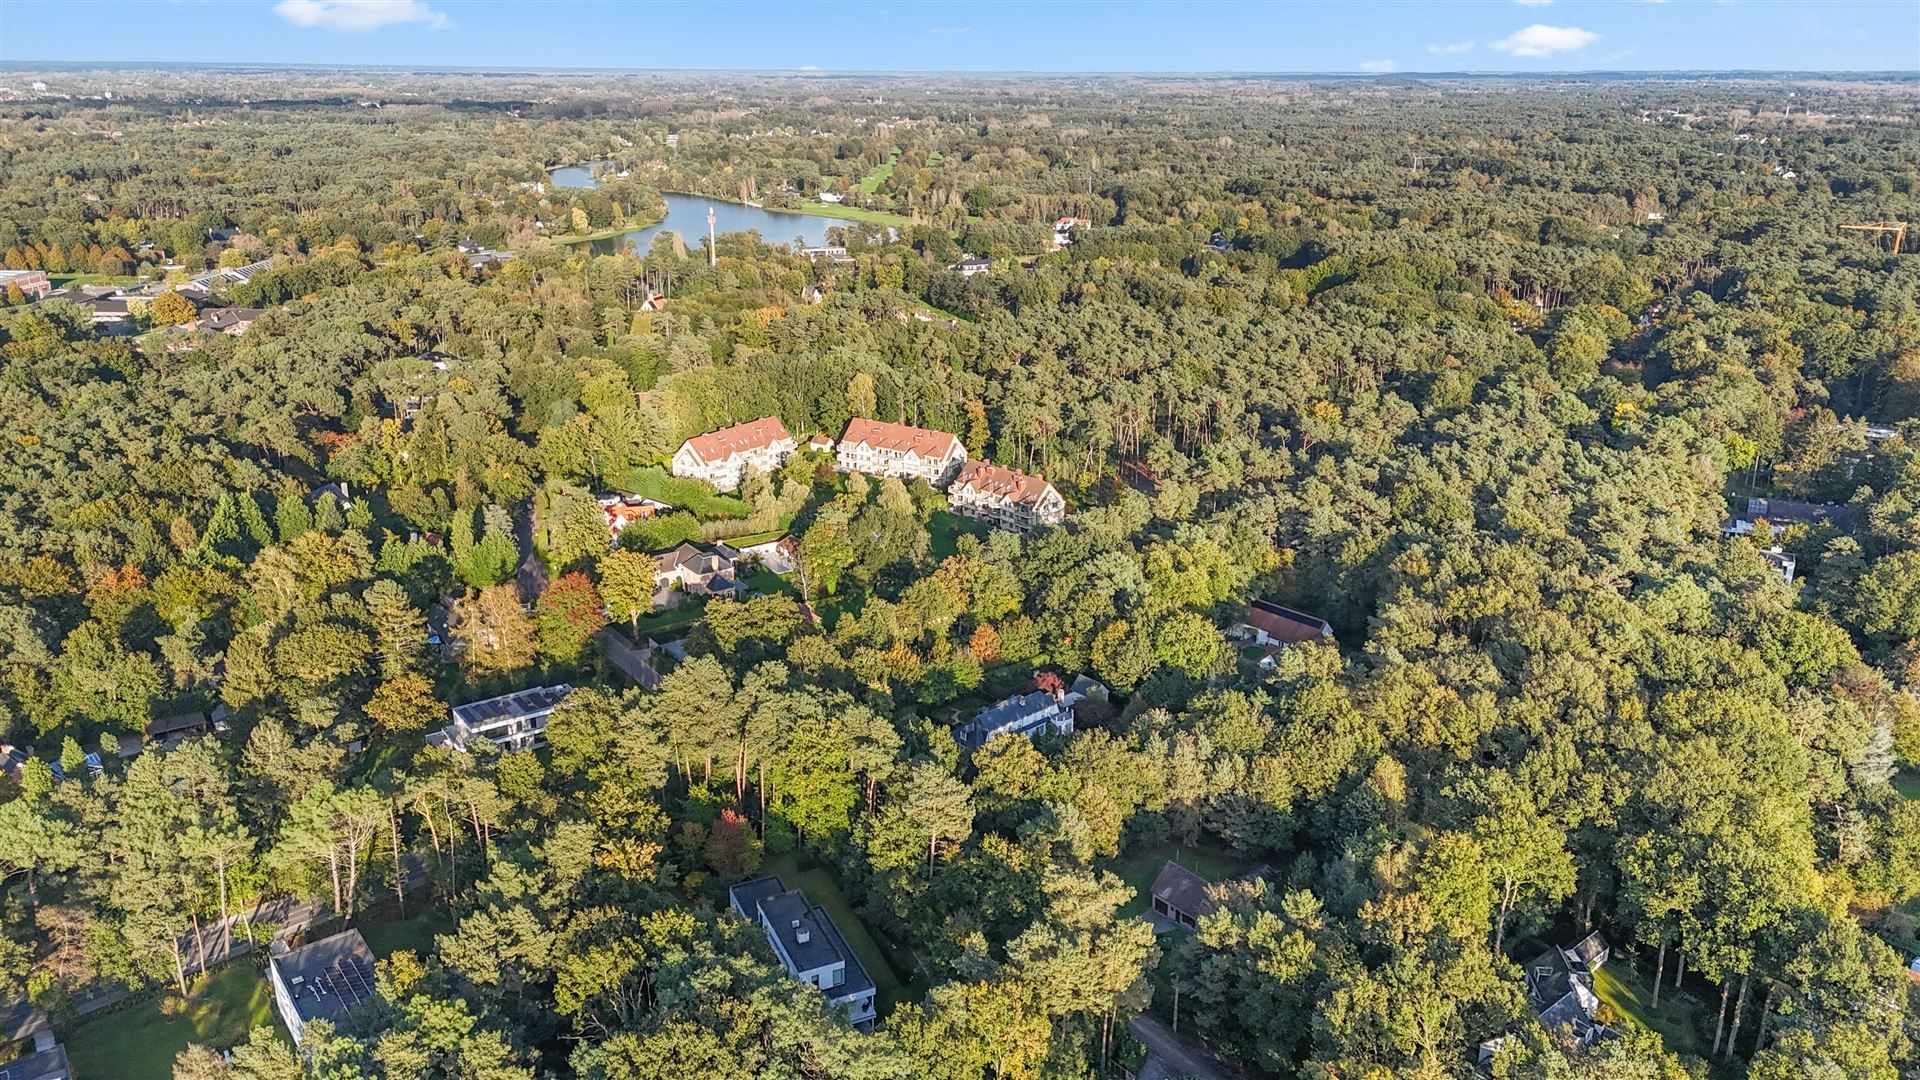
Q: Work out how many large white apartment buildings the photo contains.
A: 3